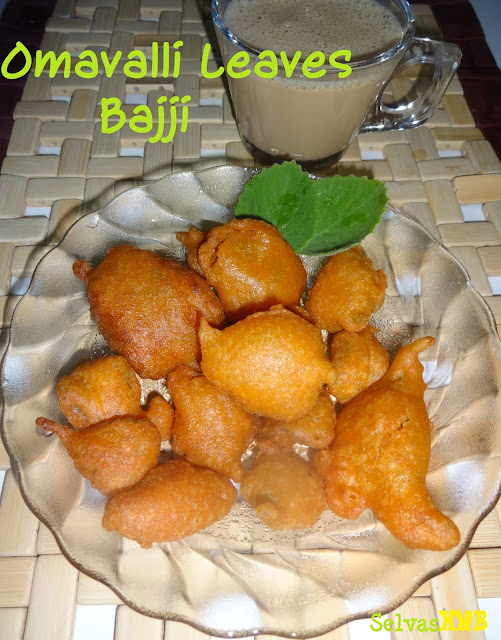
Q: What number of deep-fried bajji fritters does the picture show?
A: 12